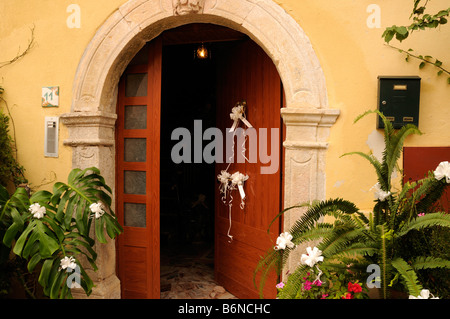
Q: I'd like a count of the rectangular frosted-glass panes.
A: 5